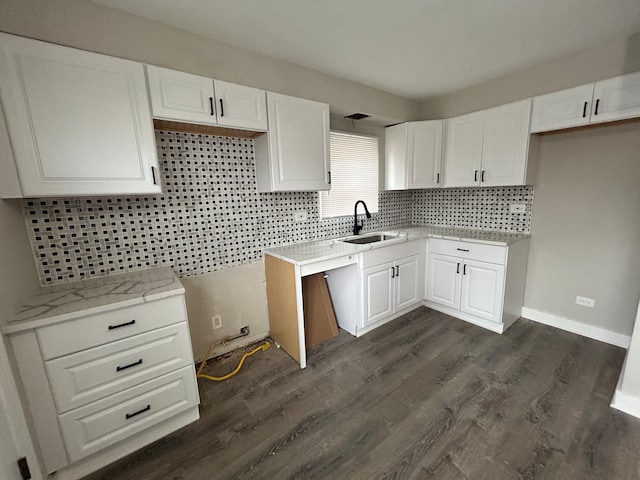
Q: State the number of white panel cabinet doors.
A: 13